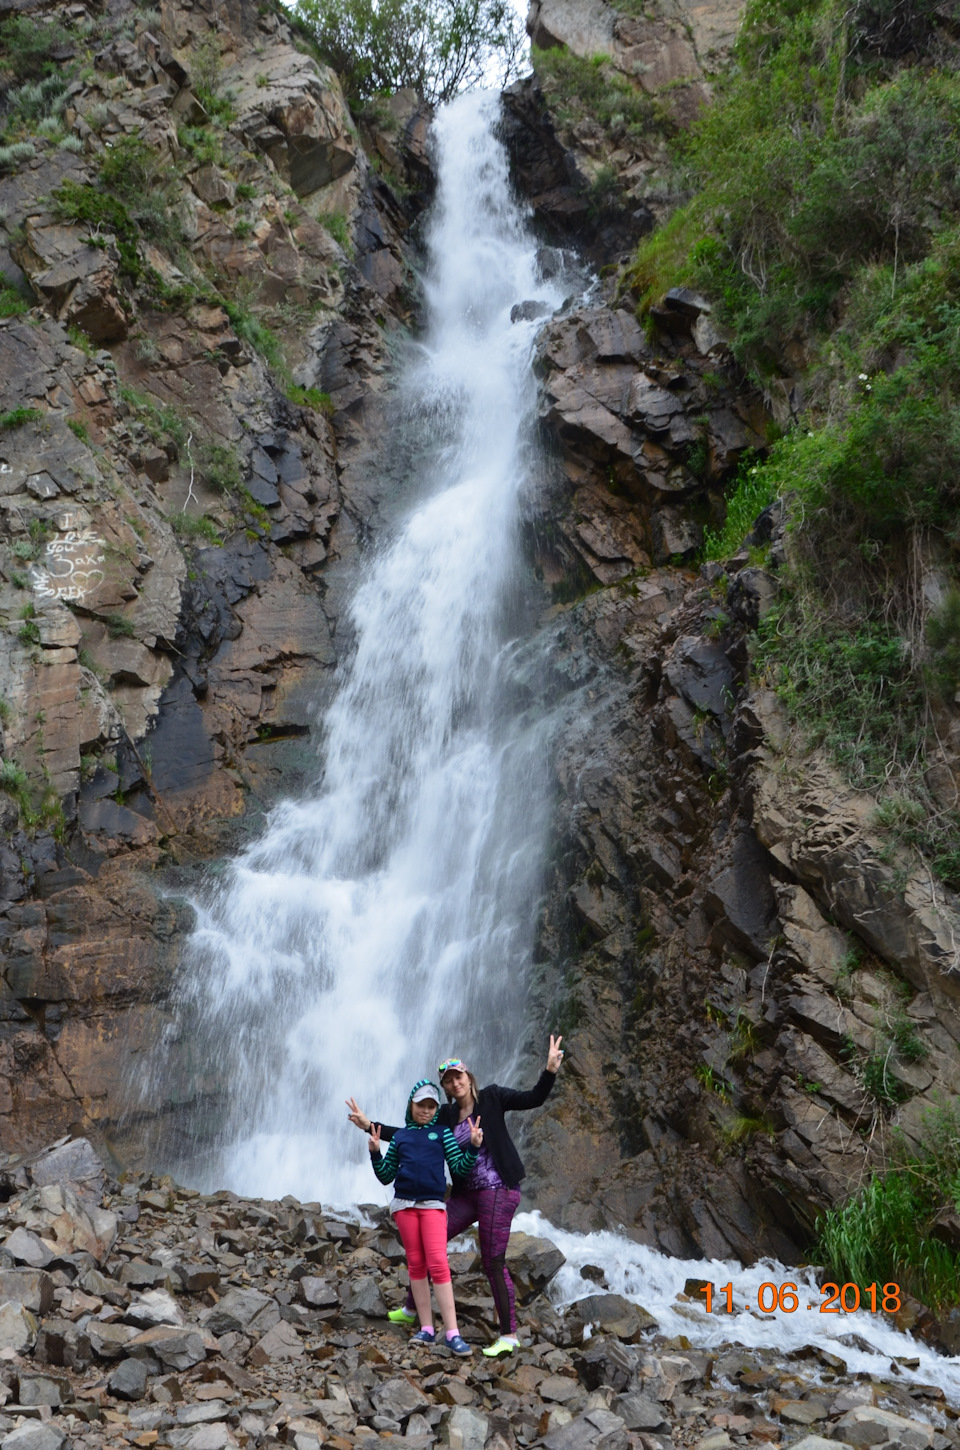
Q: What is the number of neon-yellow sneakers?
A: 2